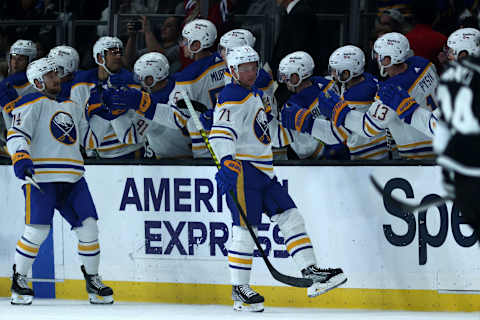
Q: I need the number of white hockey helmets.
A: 12